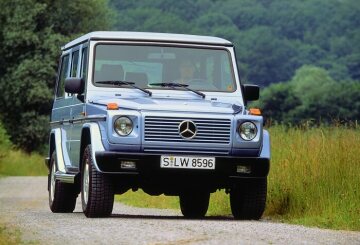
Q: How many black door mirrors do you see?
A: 2